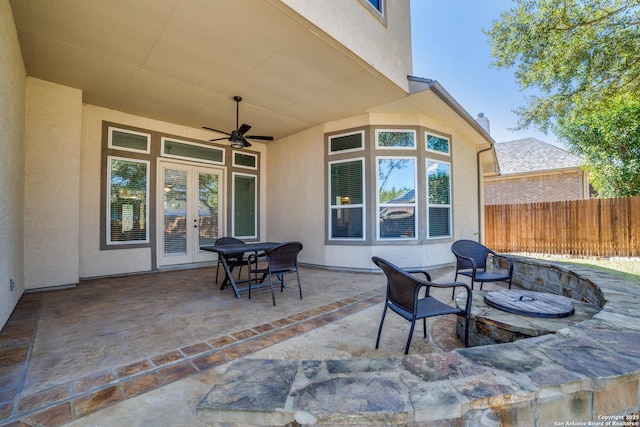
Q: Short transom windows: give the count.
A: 6